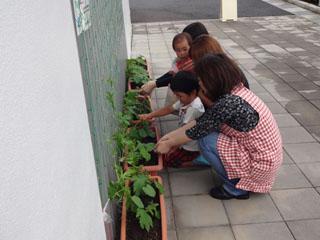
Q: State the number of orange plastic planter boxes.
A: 4